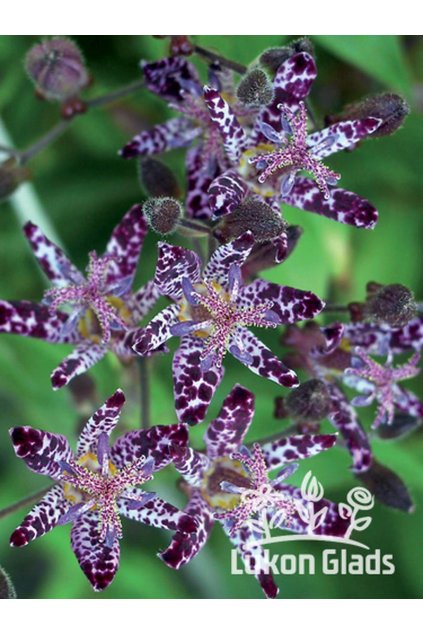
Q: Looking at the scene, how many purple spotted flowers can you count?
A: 7